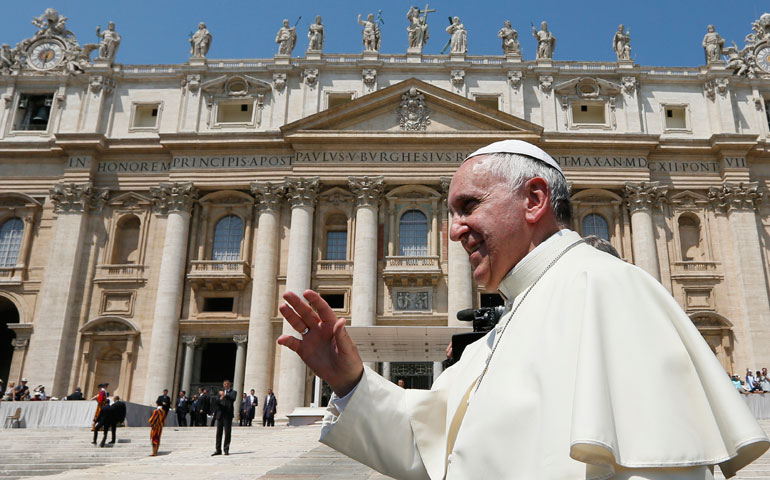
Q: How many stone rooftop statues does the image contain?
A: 11